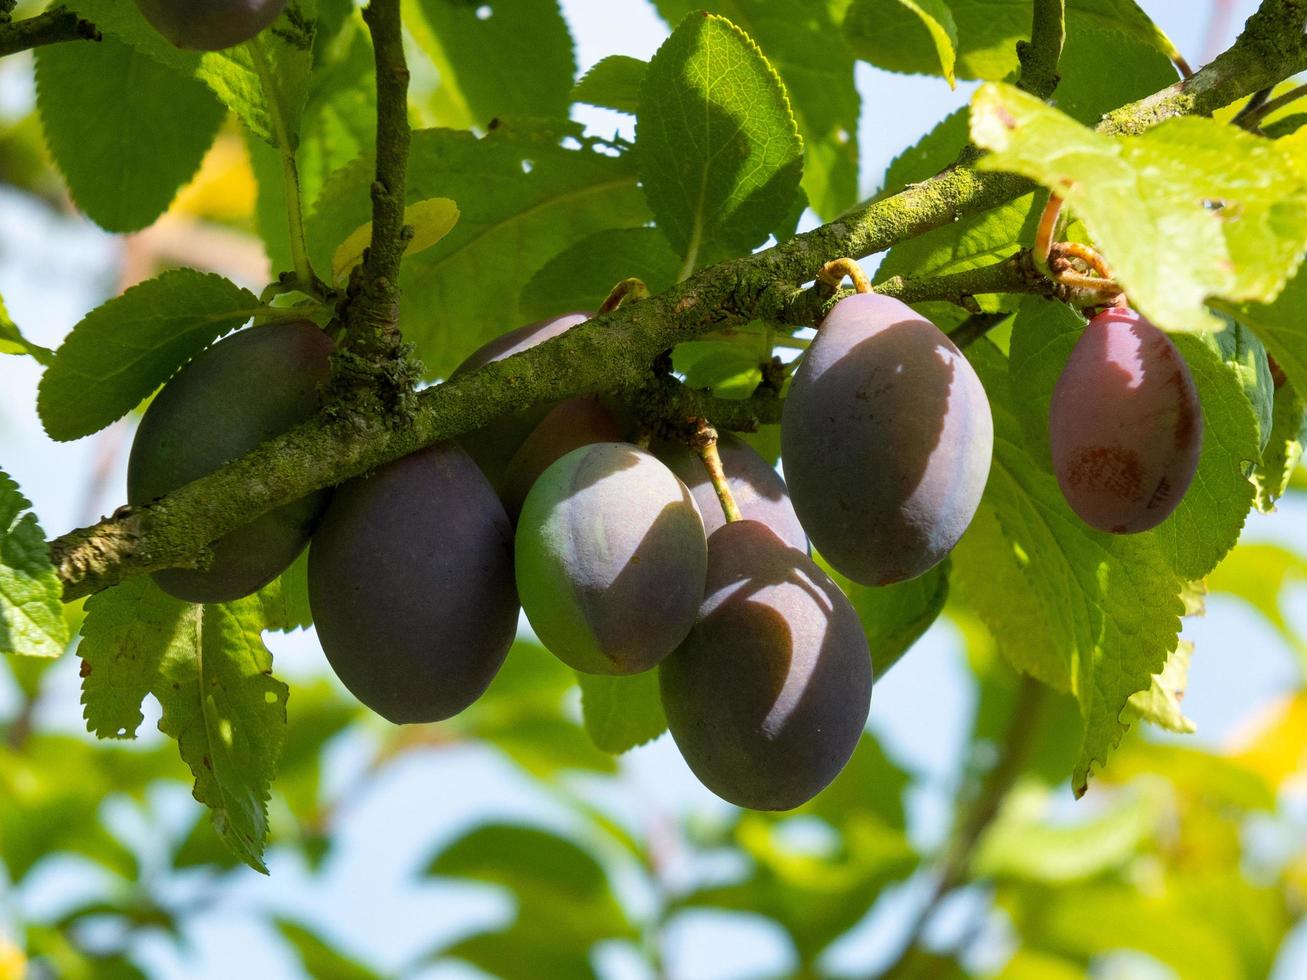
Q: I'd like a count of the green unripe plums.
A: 1